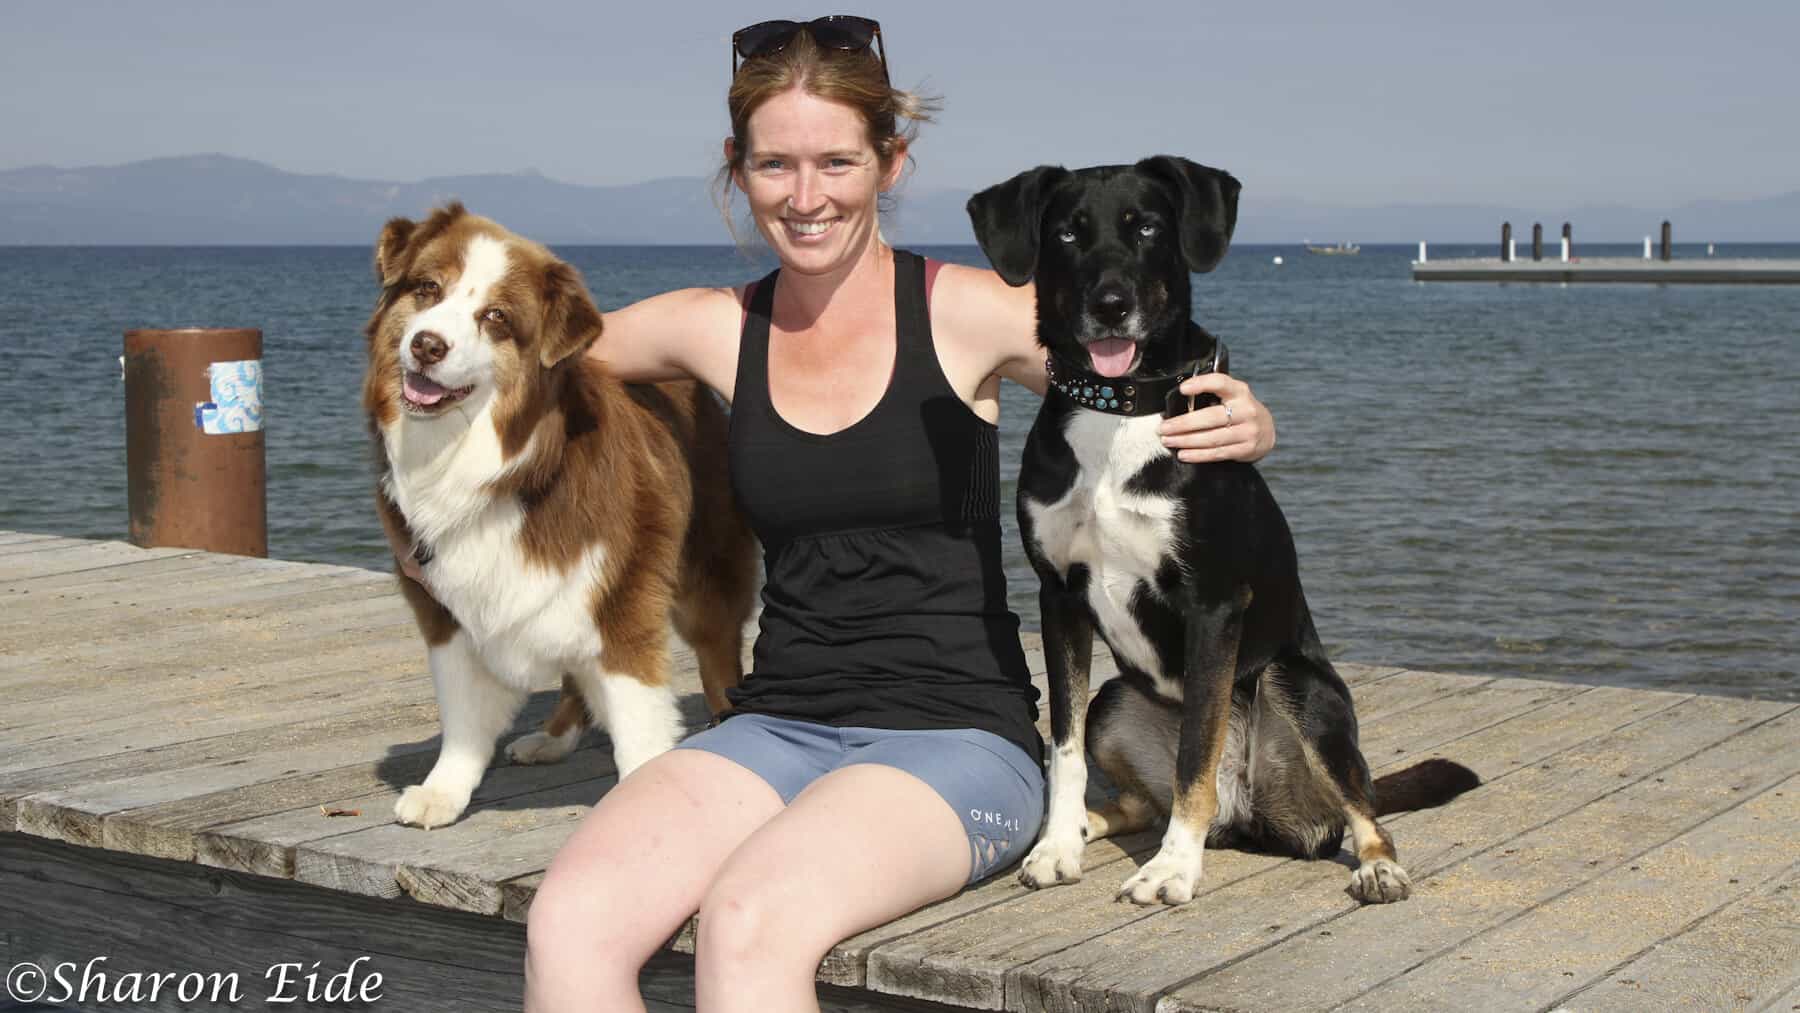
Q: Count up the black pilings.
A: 4